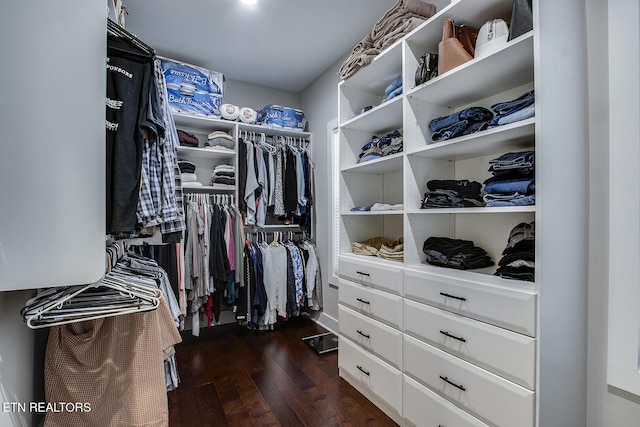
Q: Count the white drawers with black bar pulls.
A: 8